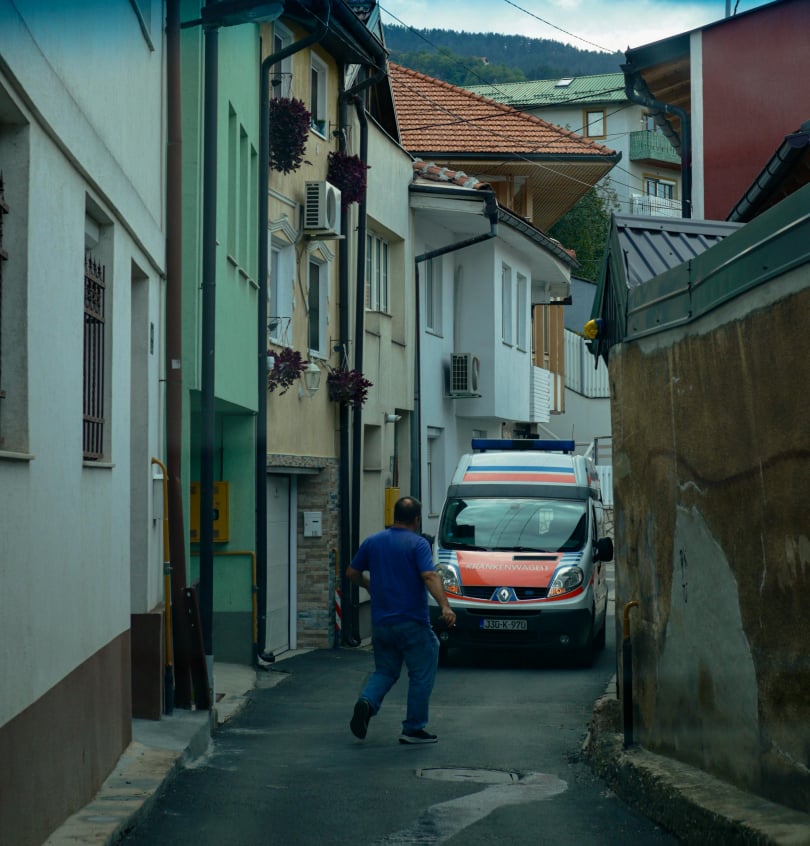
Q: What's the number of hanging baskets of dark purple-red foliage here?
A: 4